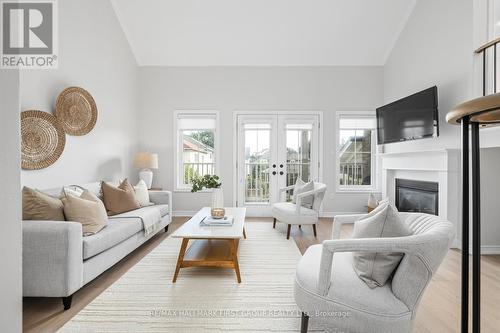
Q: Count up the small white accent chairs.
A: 2